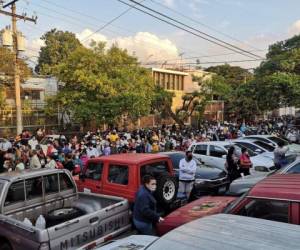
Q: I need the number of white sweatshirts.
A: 1